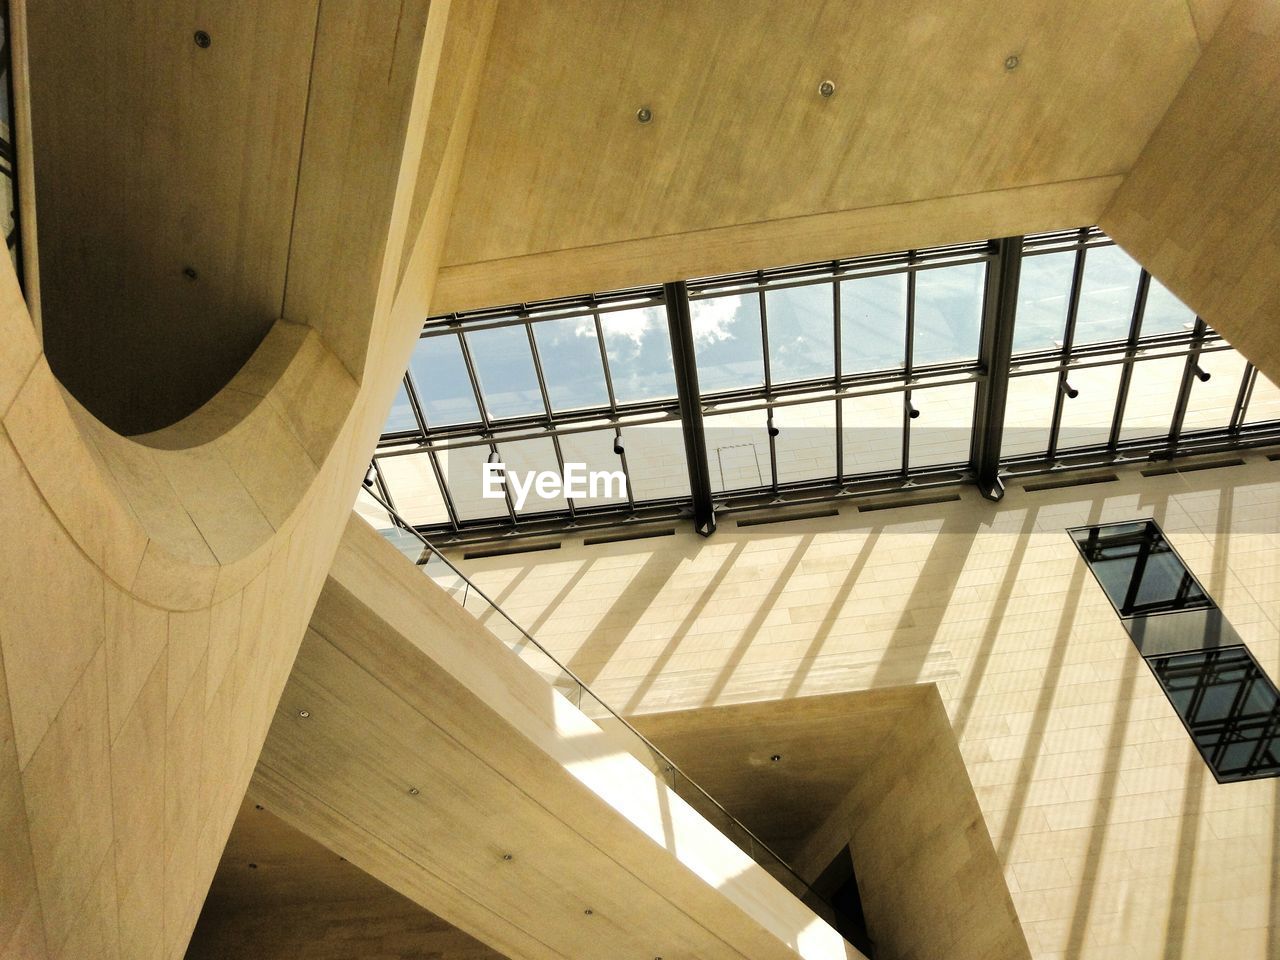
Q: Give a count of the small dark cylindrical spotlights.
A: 7